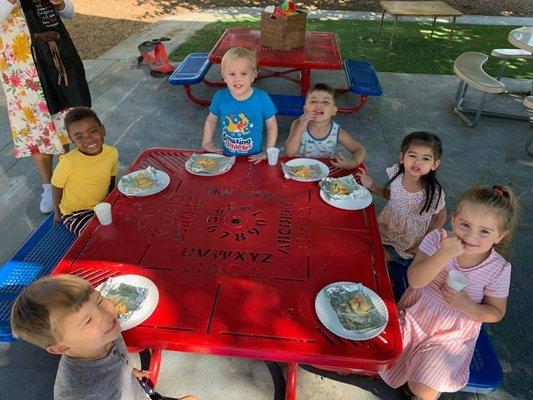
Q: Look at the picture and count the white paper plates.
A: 6